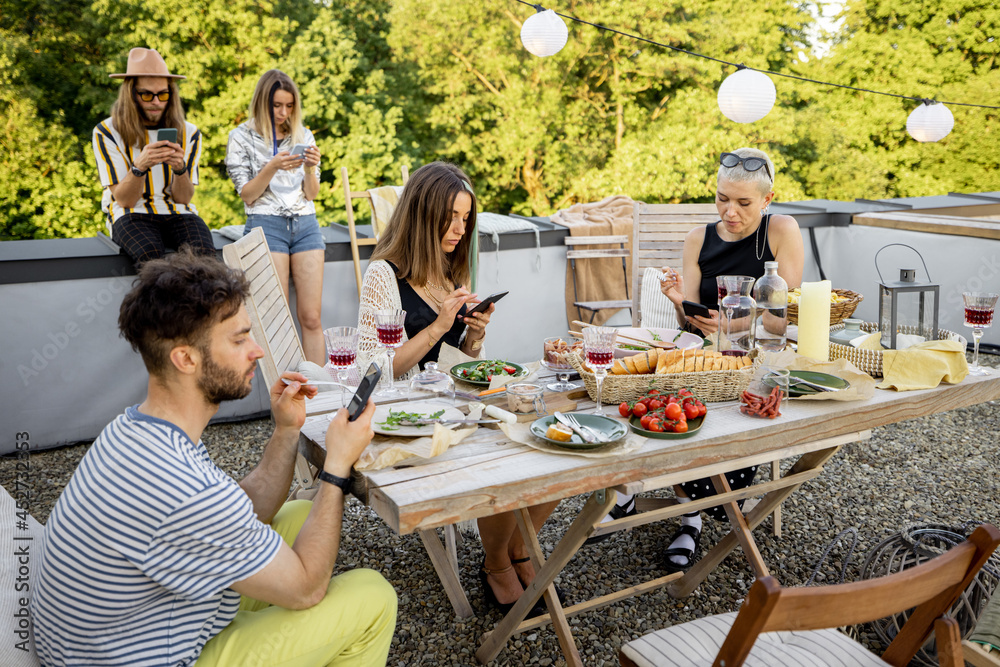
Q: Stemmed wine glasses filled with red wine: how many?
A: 5